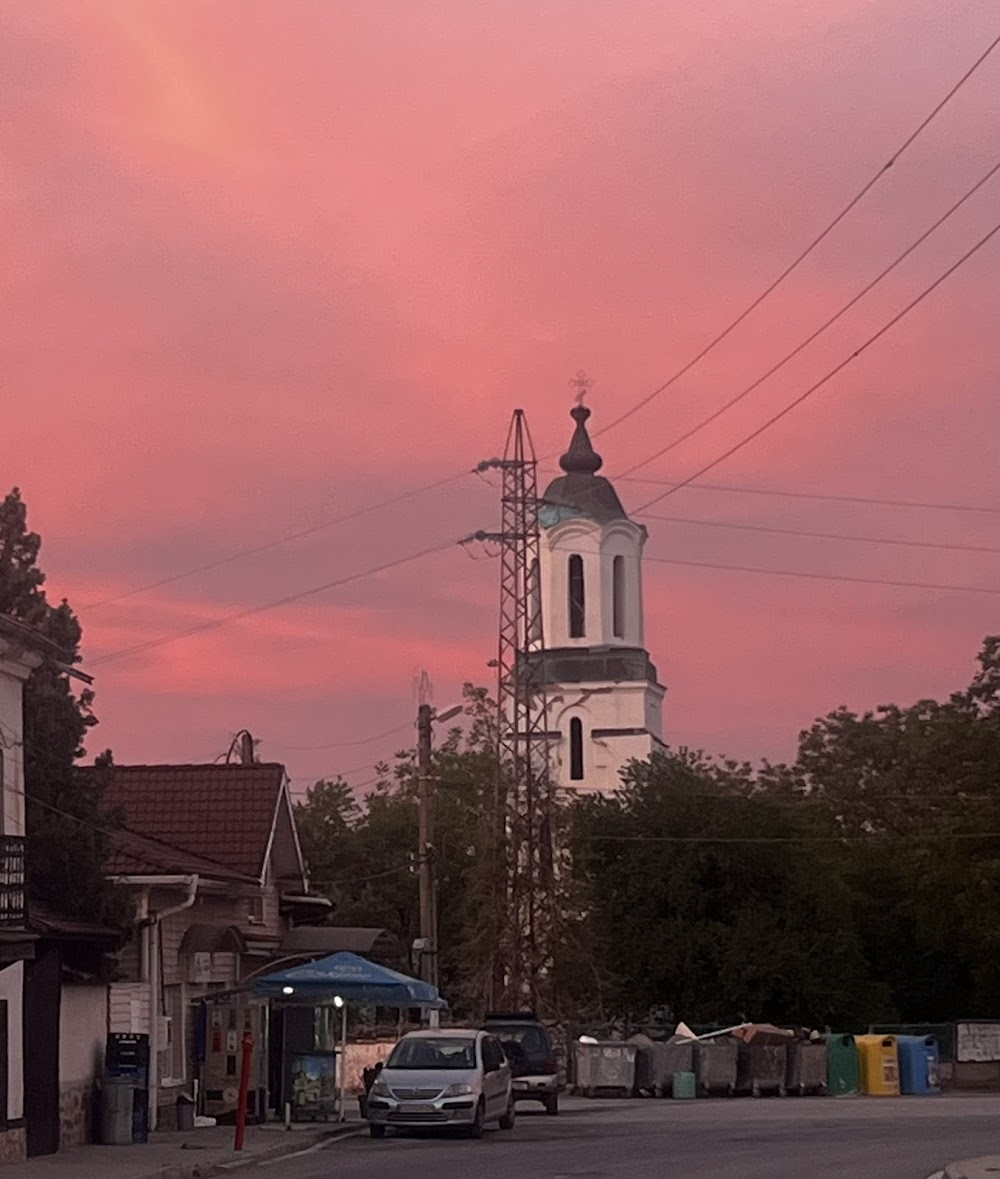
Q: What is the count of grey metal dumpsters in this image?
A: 5